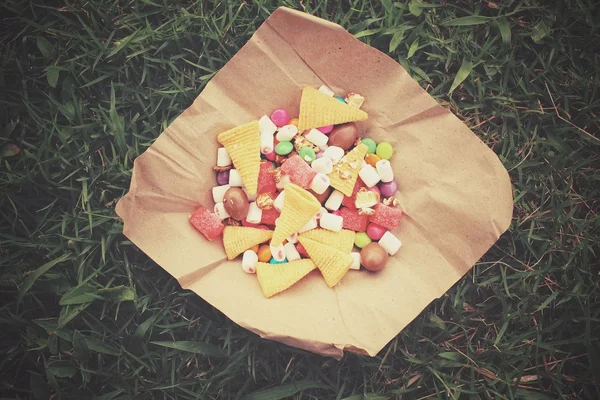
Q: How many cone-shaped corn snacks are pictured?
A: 8